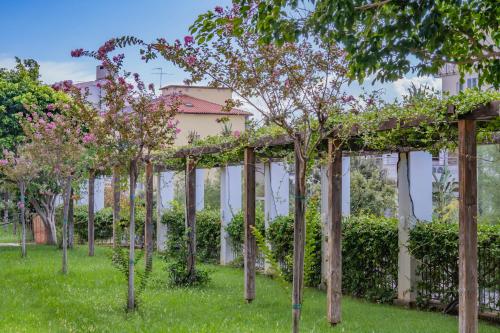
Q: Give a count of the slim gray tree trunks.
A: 4